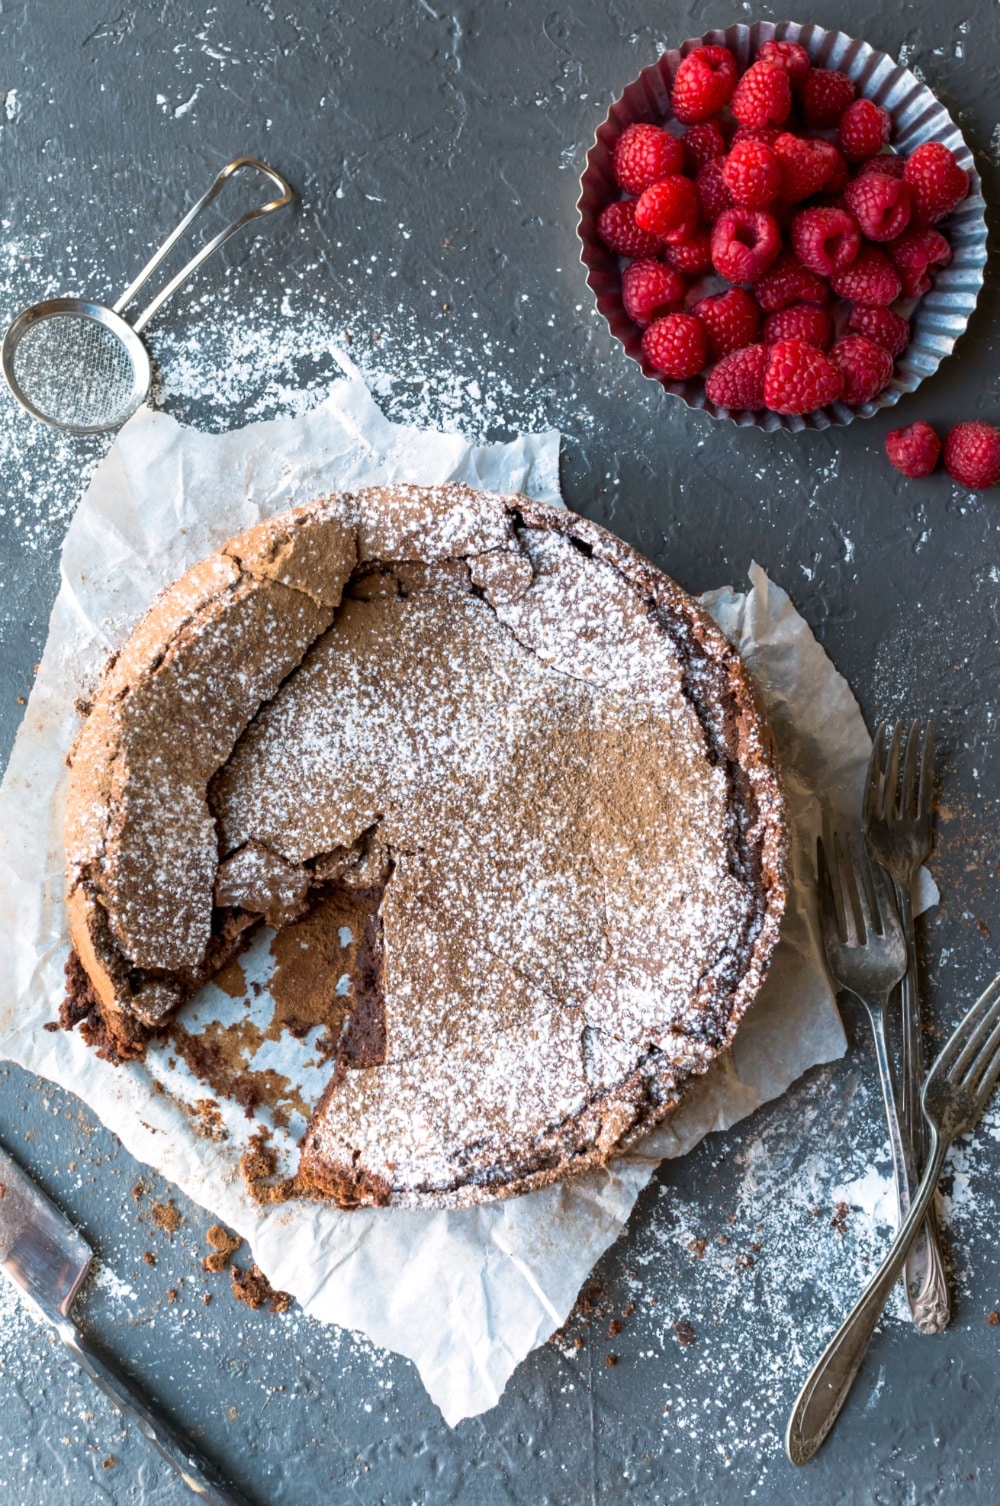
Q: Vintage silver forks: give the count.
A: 3